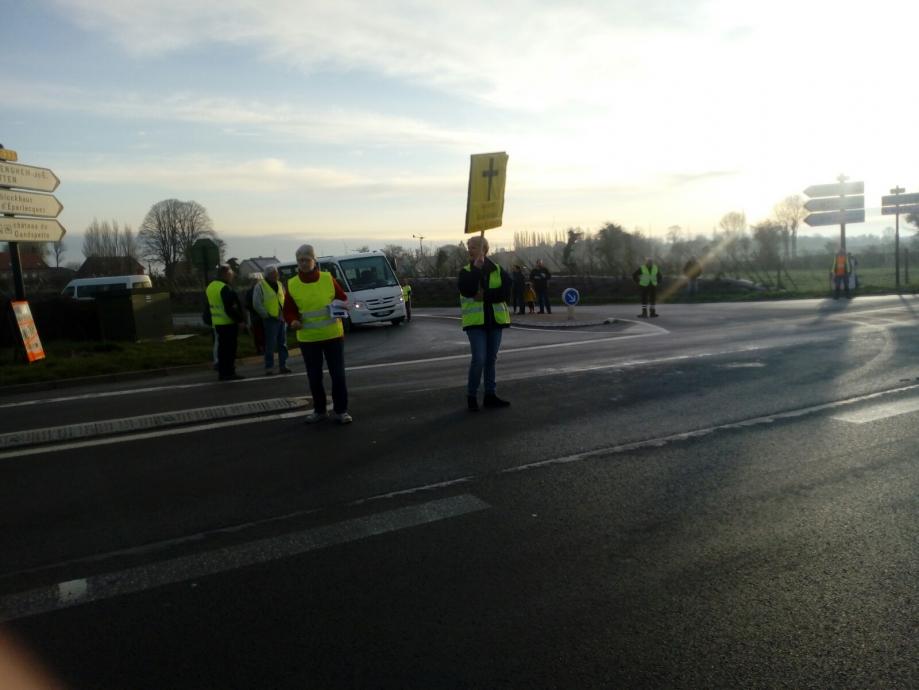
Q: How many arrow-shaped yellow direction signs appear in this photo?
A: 3